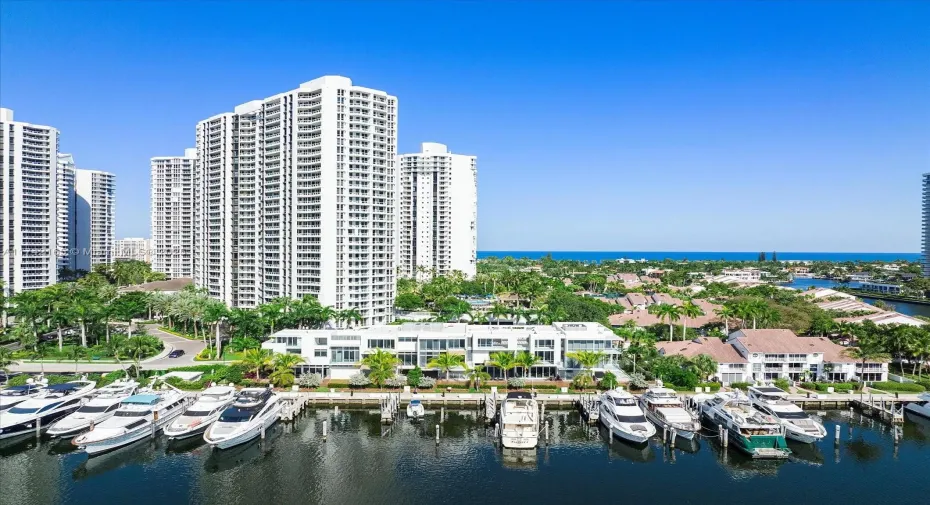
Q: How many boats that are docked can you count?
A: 13